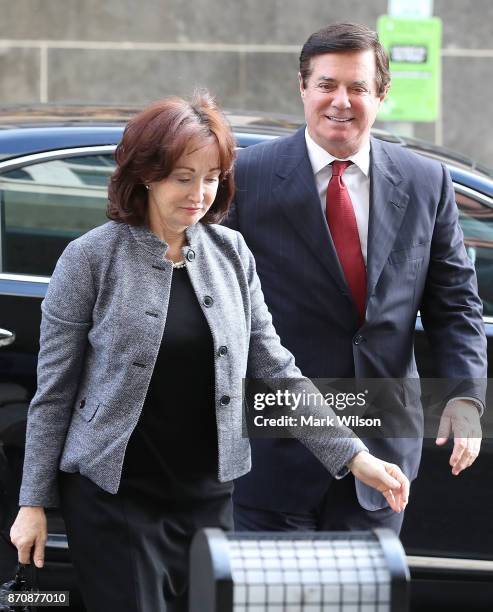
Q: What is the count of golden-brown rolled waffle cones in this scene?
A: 0